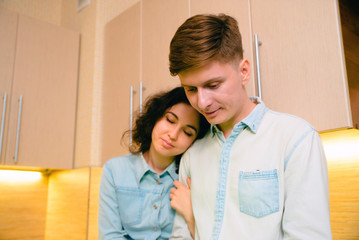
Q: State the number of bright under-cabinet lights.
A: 2